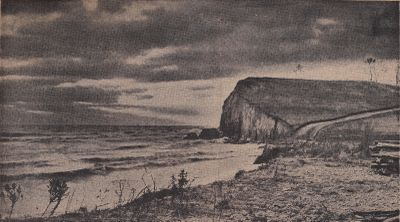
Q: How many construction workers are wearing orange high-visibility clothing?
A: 0